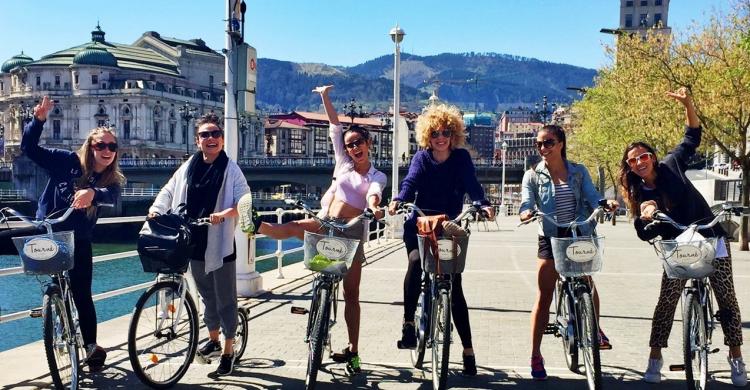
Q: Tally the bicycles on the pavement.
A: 6